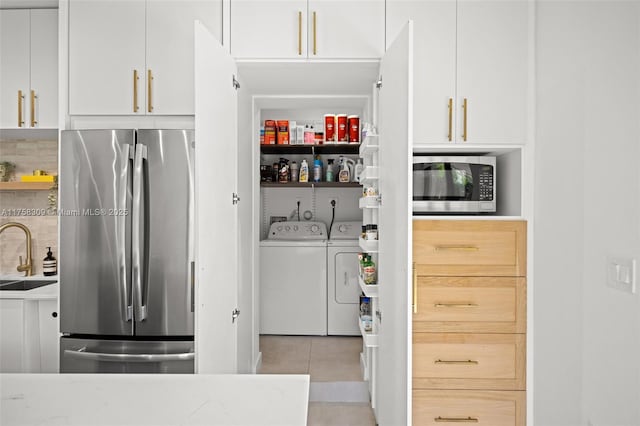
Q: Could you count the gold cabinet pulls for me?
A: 13